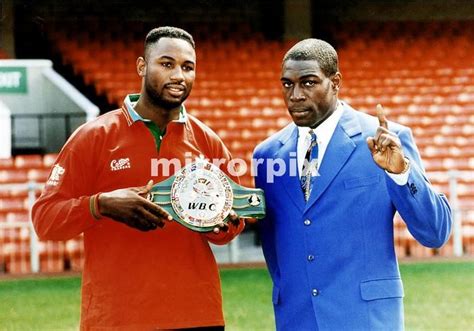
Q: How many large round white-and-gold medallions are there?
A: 1